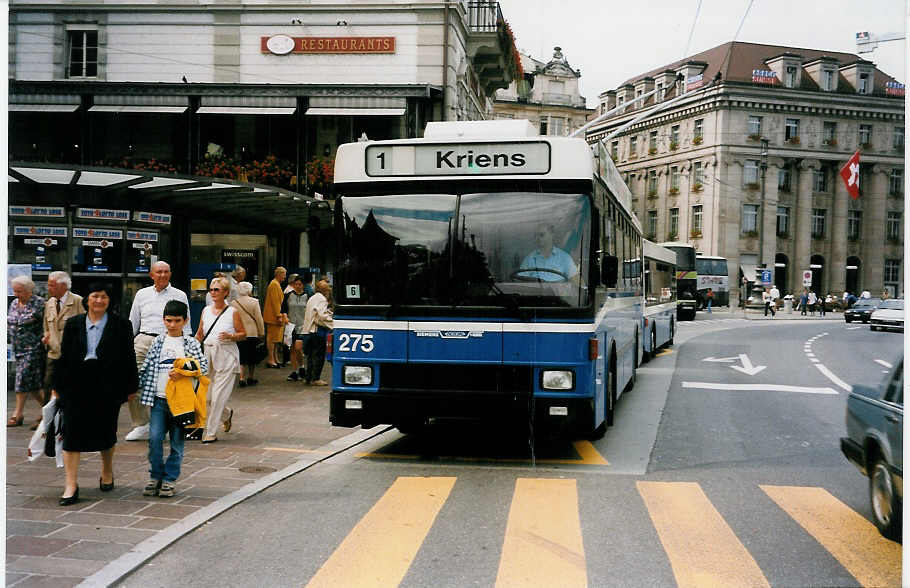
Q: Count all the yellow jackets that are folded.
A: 1